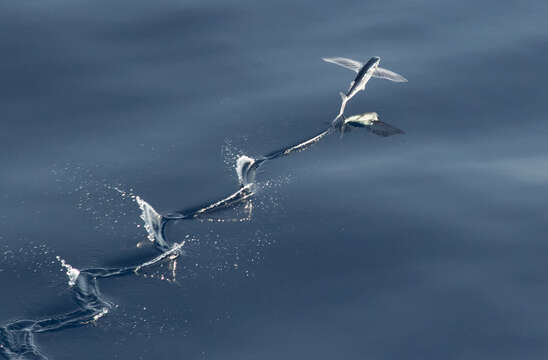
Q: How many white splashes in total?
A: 3